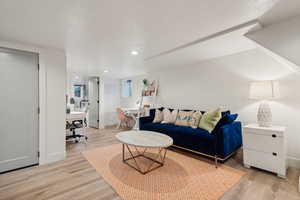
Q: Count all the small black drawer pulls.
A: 2